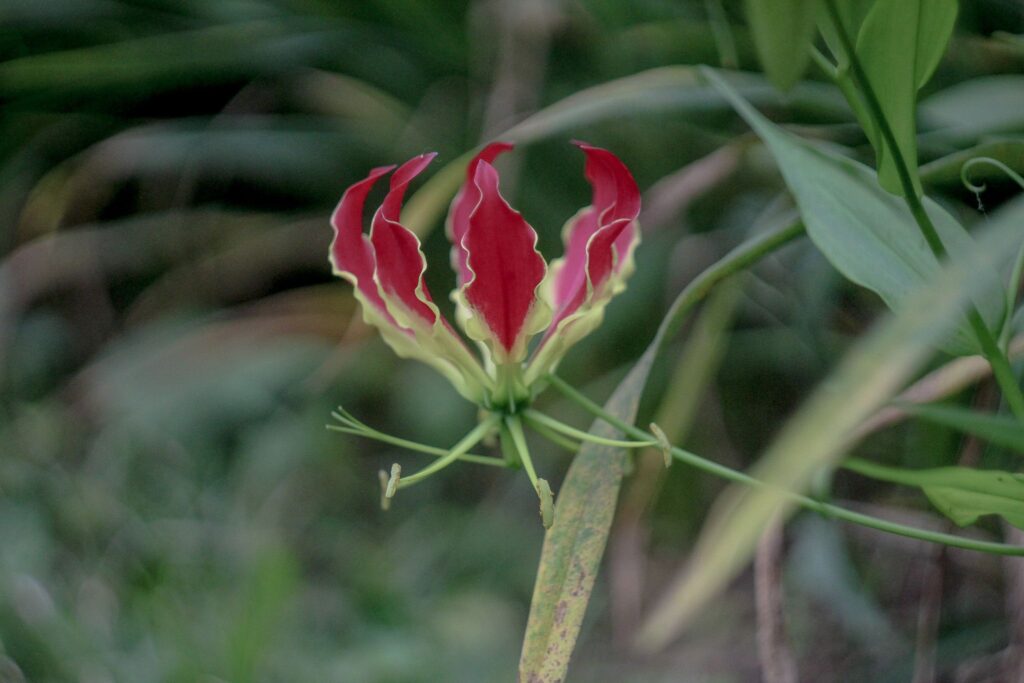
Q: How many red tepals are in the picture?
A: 6